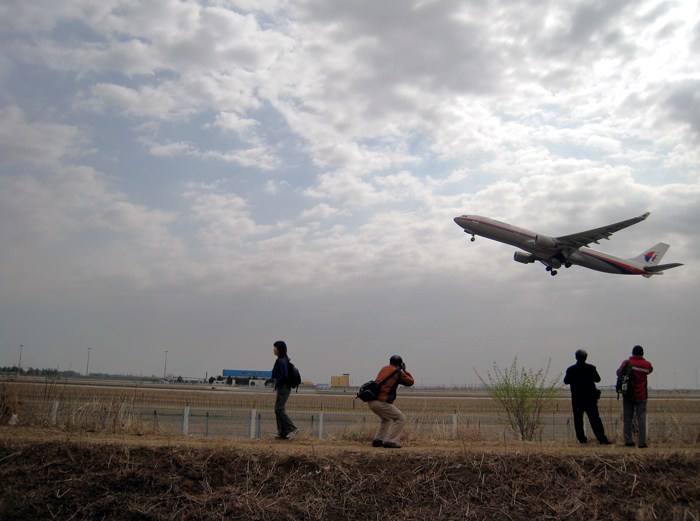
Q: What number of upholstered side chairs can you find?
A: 0